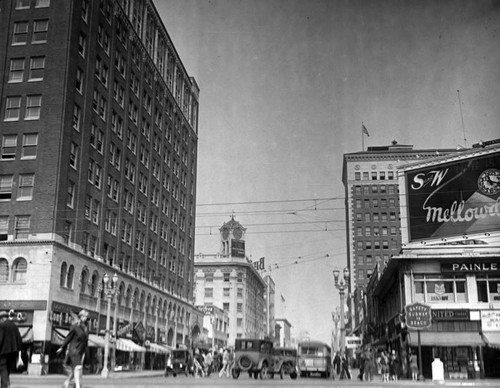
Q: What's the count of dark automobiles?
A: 3